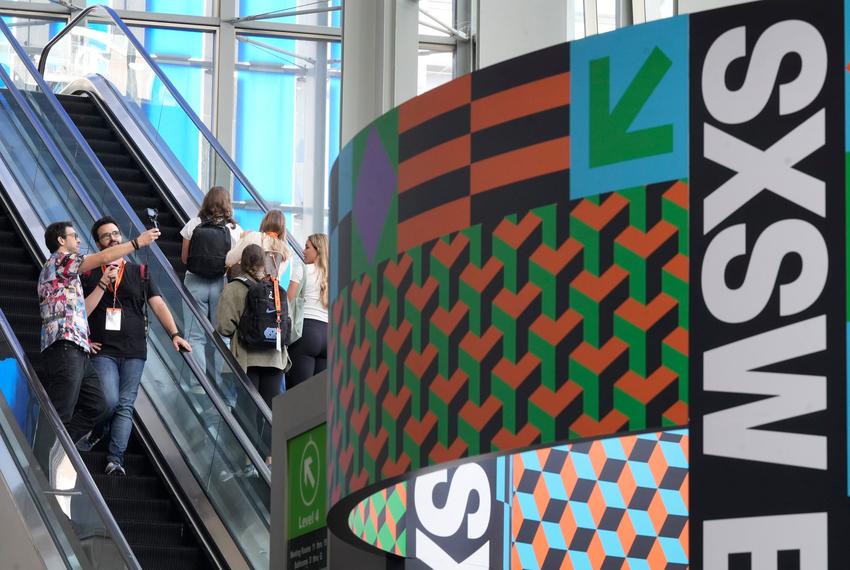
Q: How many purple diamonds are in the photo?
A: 1